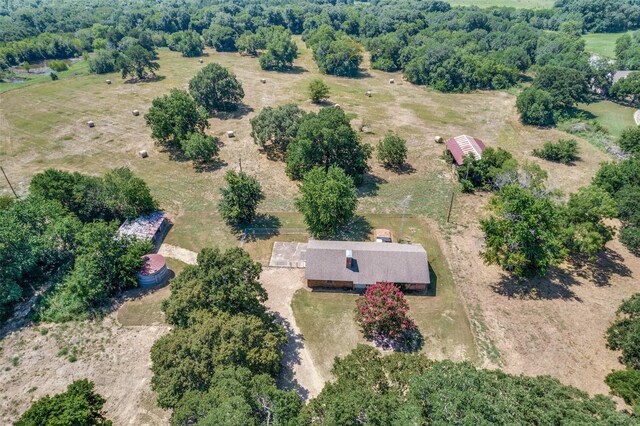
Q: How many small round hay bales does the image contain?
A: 11